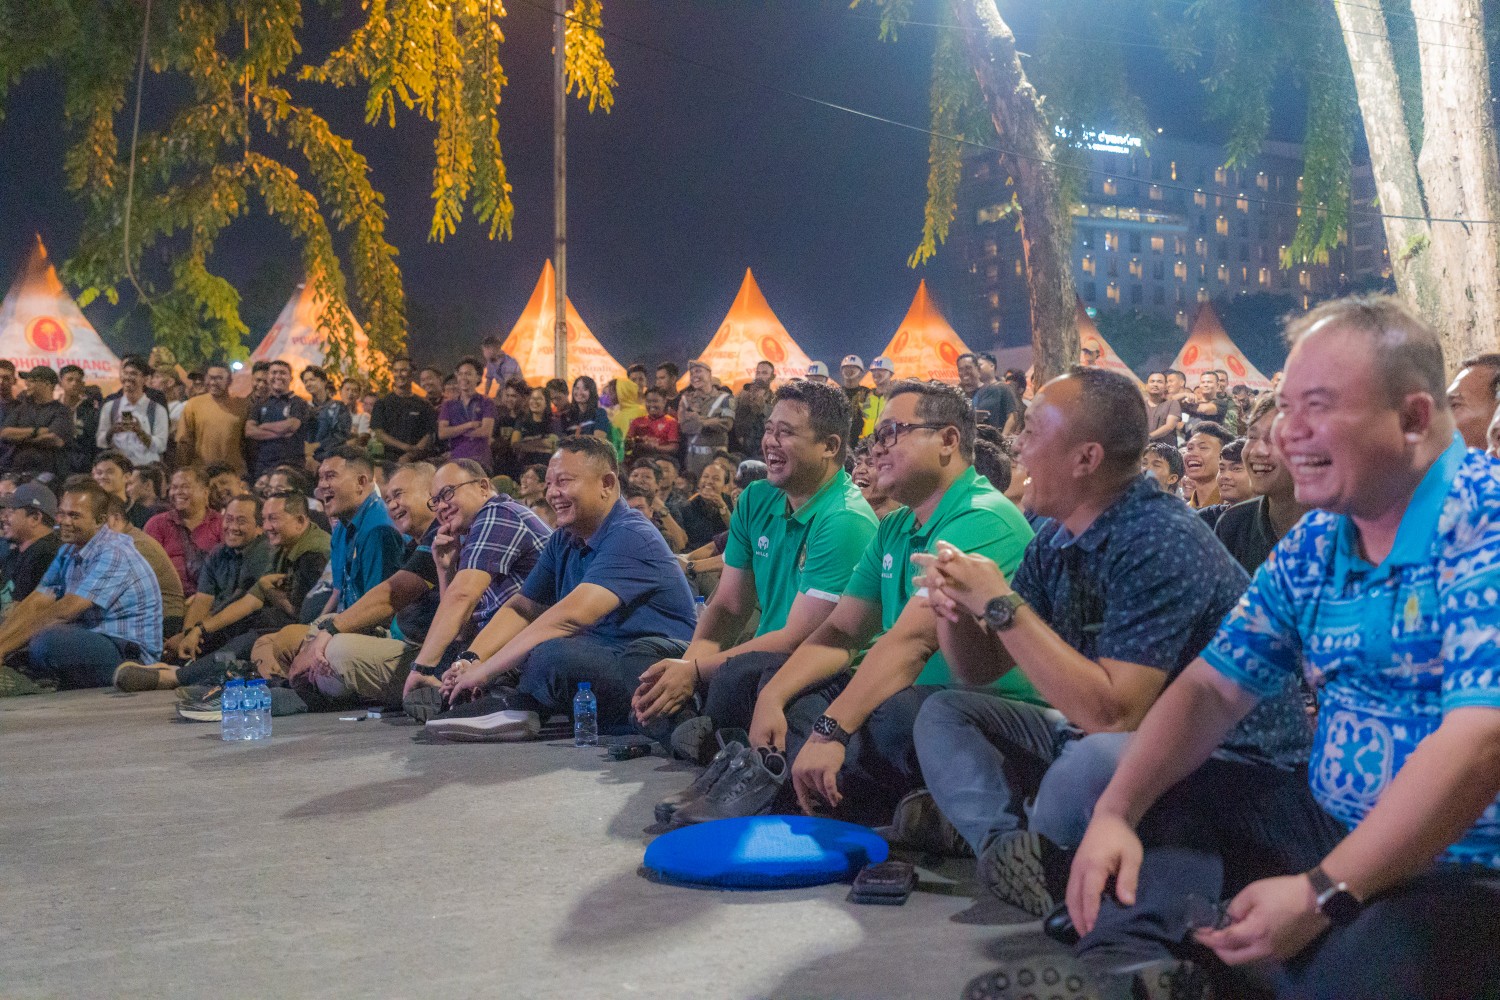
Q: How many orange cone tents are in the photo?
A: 7